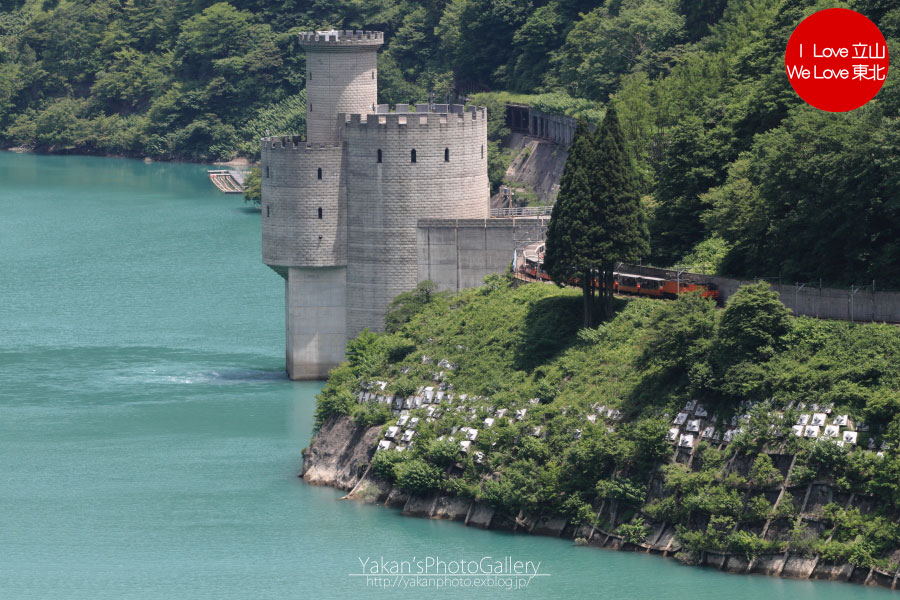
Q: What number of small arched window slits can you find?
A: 12